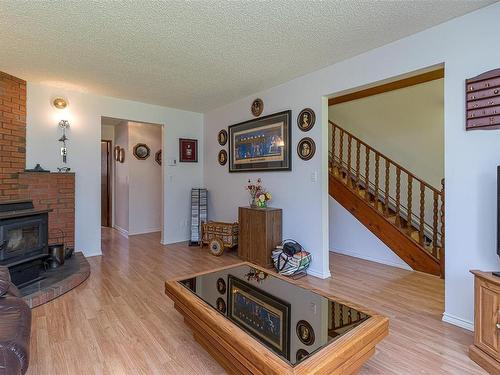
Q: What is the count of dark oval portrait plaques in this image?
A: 5